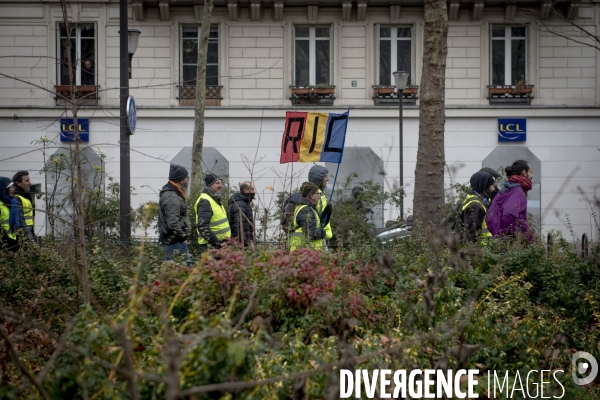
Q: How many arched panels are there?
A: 4